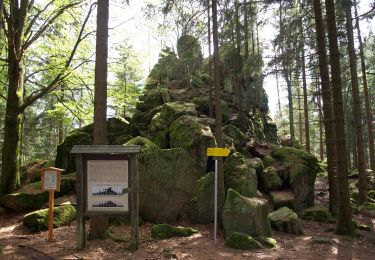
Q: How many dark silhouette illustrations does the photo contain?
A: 2